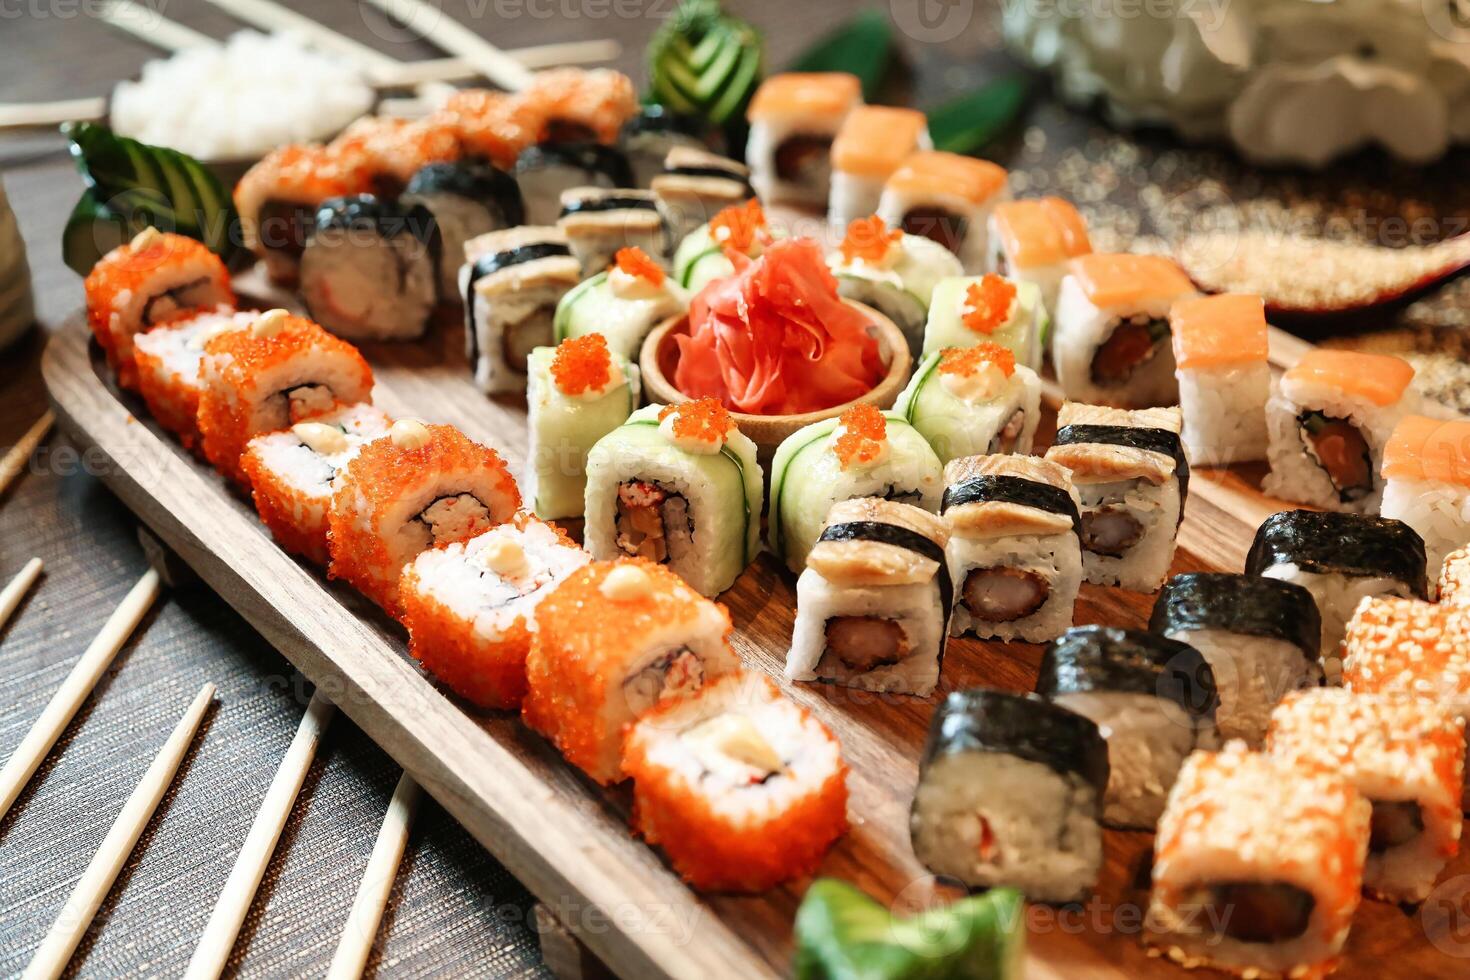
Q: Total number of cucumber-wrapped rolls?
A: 8